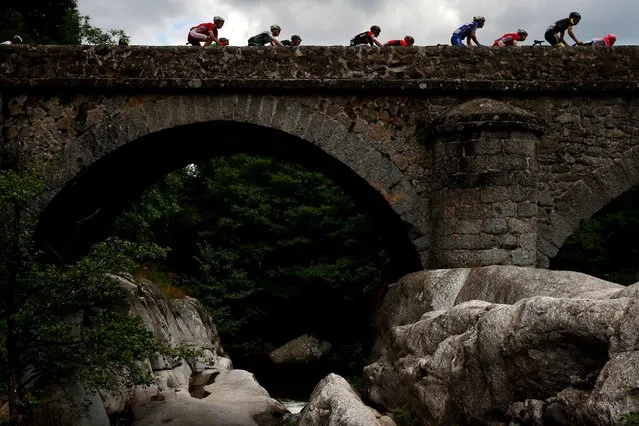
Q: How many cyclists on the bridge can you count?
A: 12